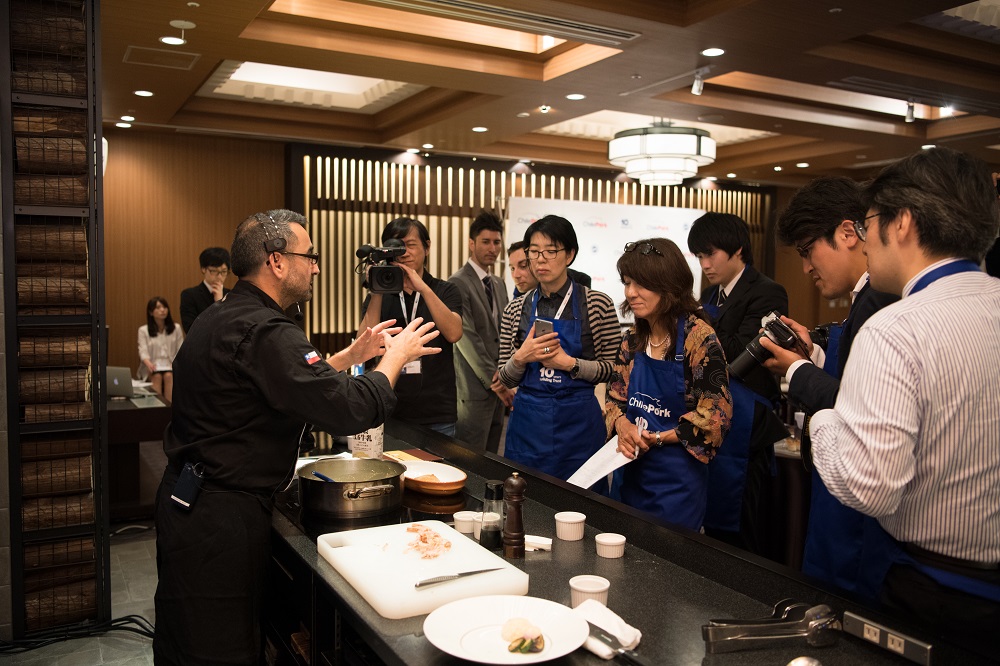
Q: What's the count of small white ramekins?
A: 5